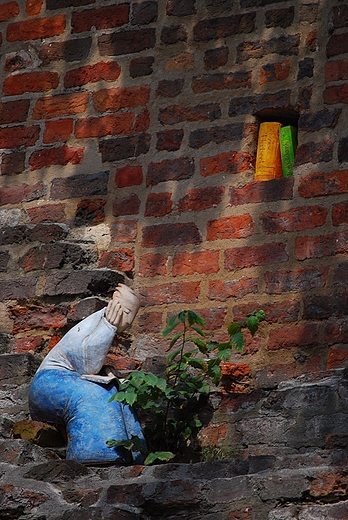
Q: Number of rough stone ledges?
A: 1